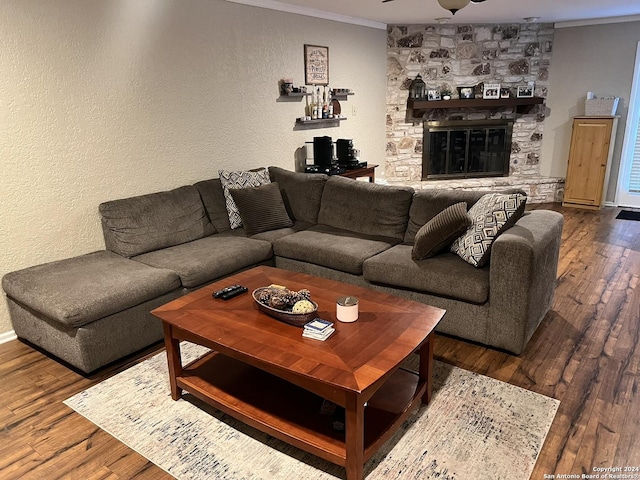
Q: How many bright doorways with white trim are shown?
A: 1